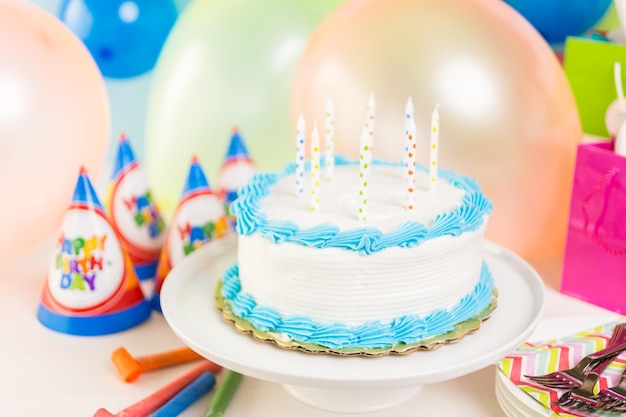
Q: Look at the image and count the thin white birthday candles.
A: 8